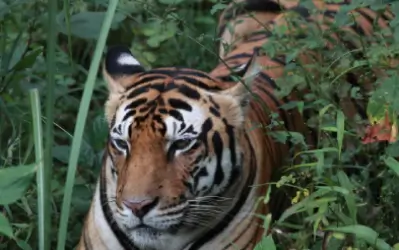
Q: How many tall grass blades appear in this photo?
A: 3